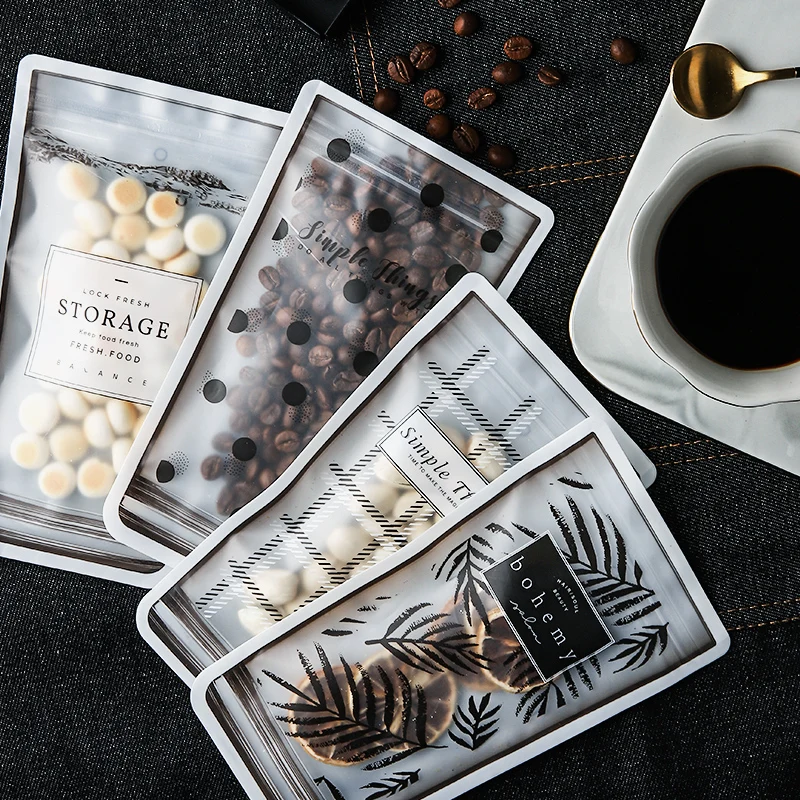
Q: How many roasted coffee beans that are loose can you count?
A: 14